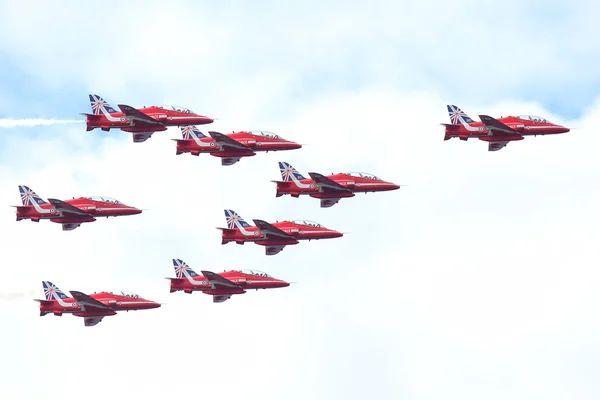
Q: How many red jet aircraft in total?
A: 8